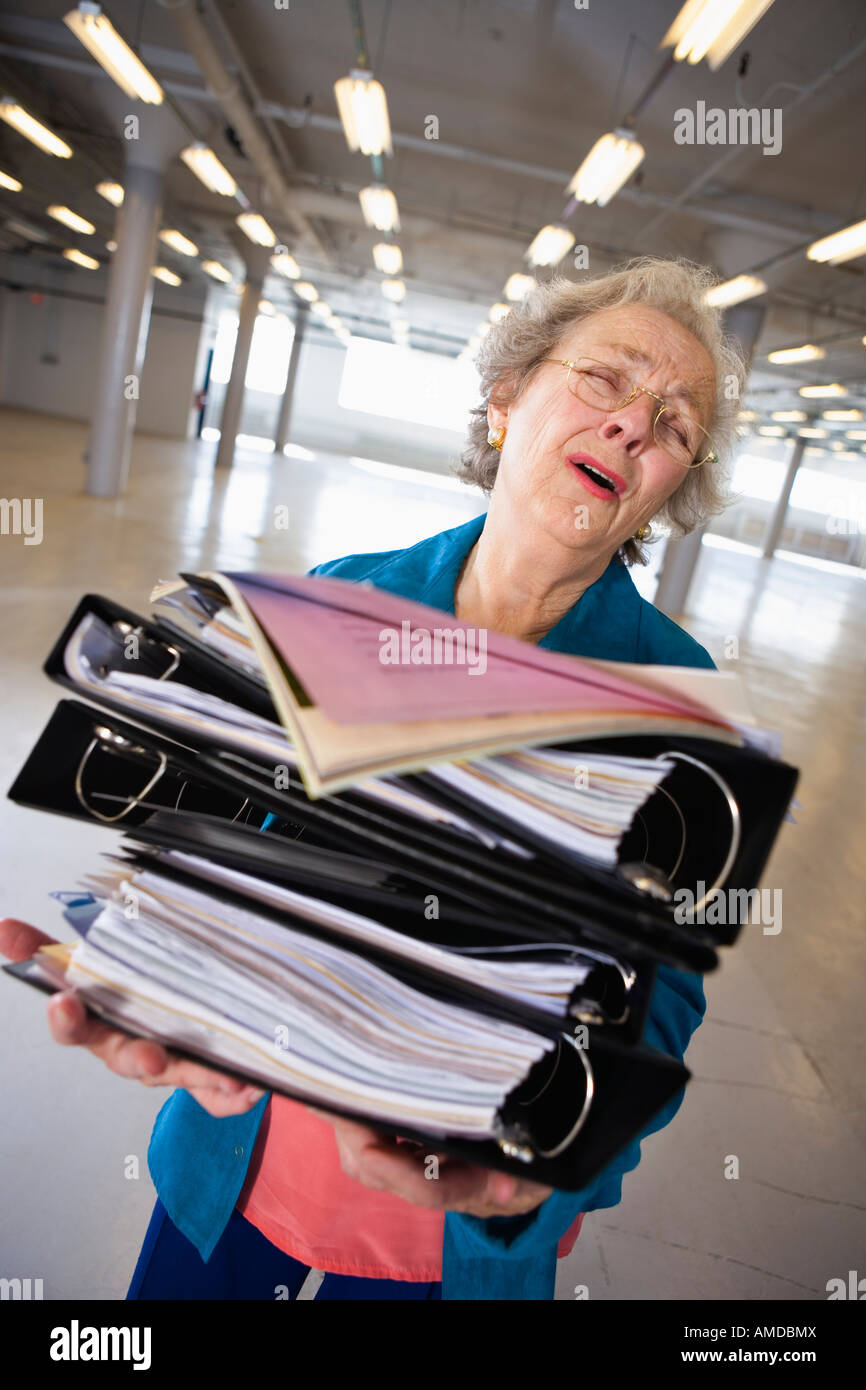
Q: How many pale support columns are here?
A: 5